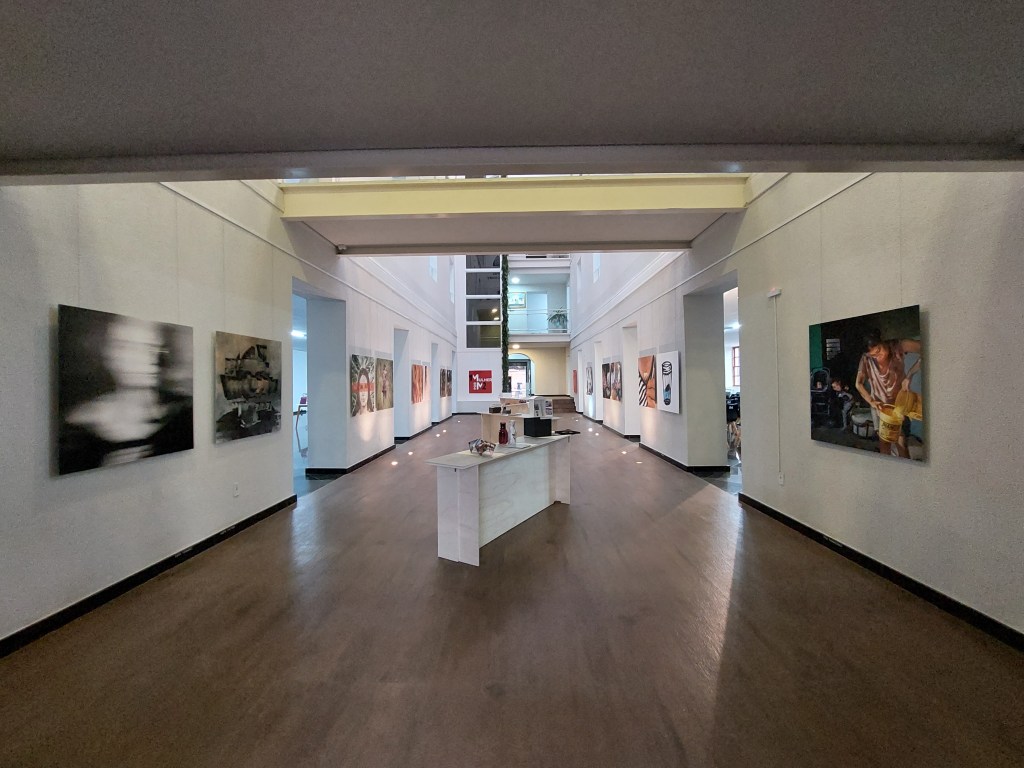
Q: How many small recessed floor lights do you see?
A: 10